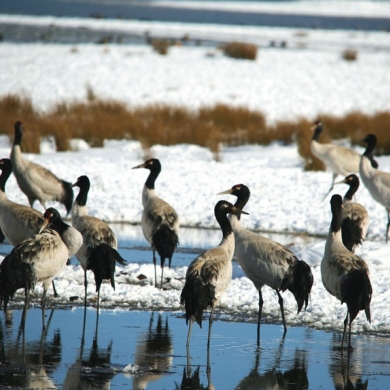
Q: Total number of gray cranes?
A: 11